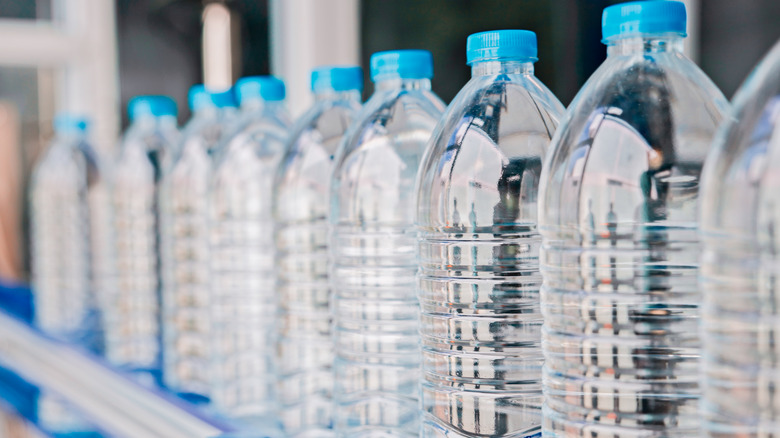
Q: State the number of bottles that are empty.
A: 0